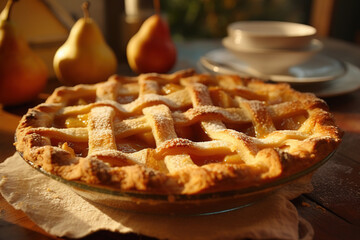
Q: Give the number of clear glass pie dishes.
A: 1